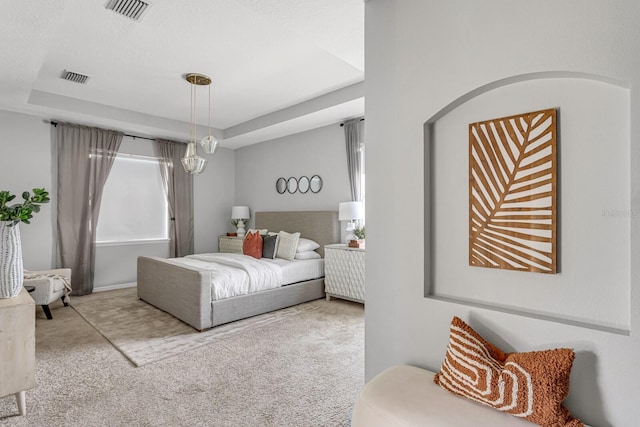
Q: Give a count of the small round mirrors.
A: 4